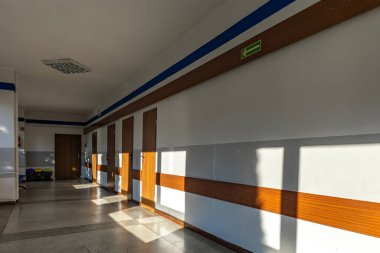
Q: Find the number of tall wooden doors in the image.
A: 5